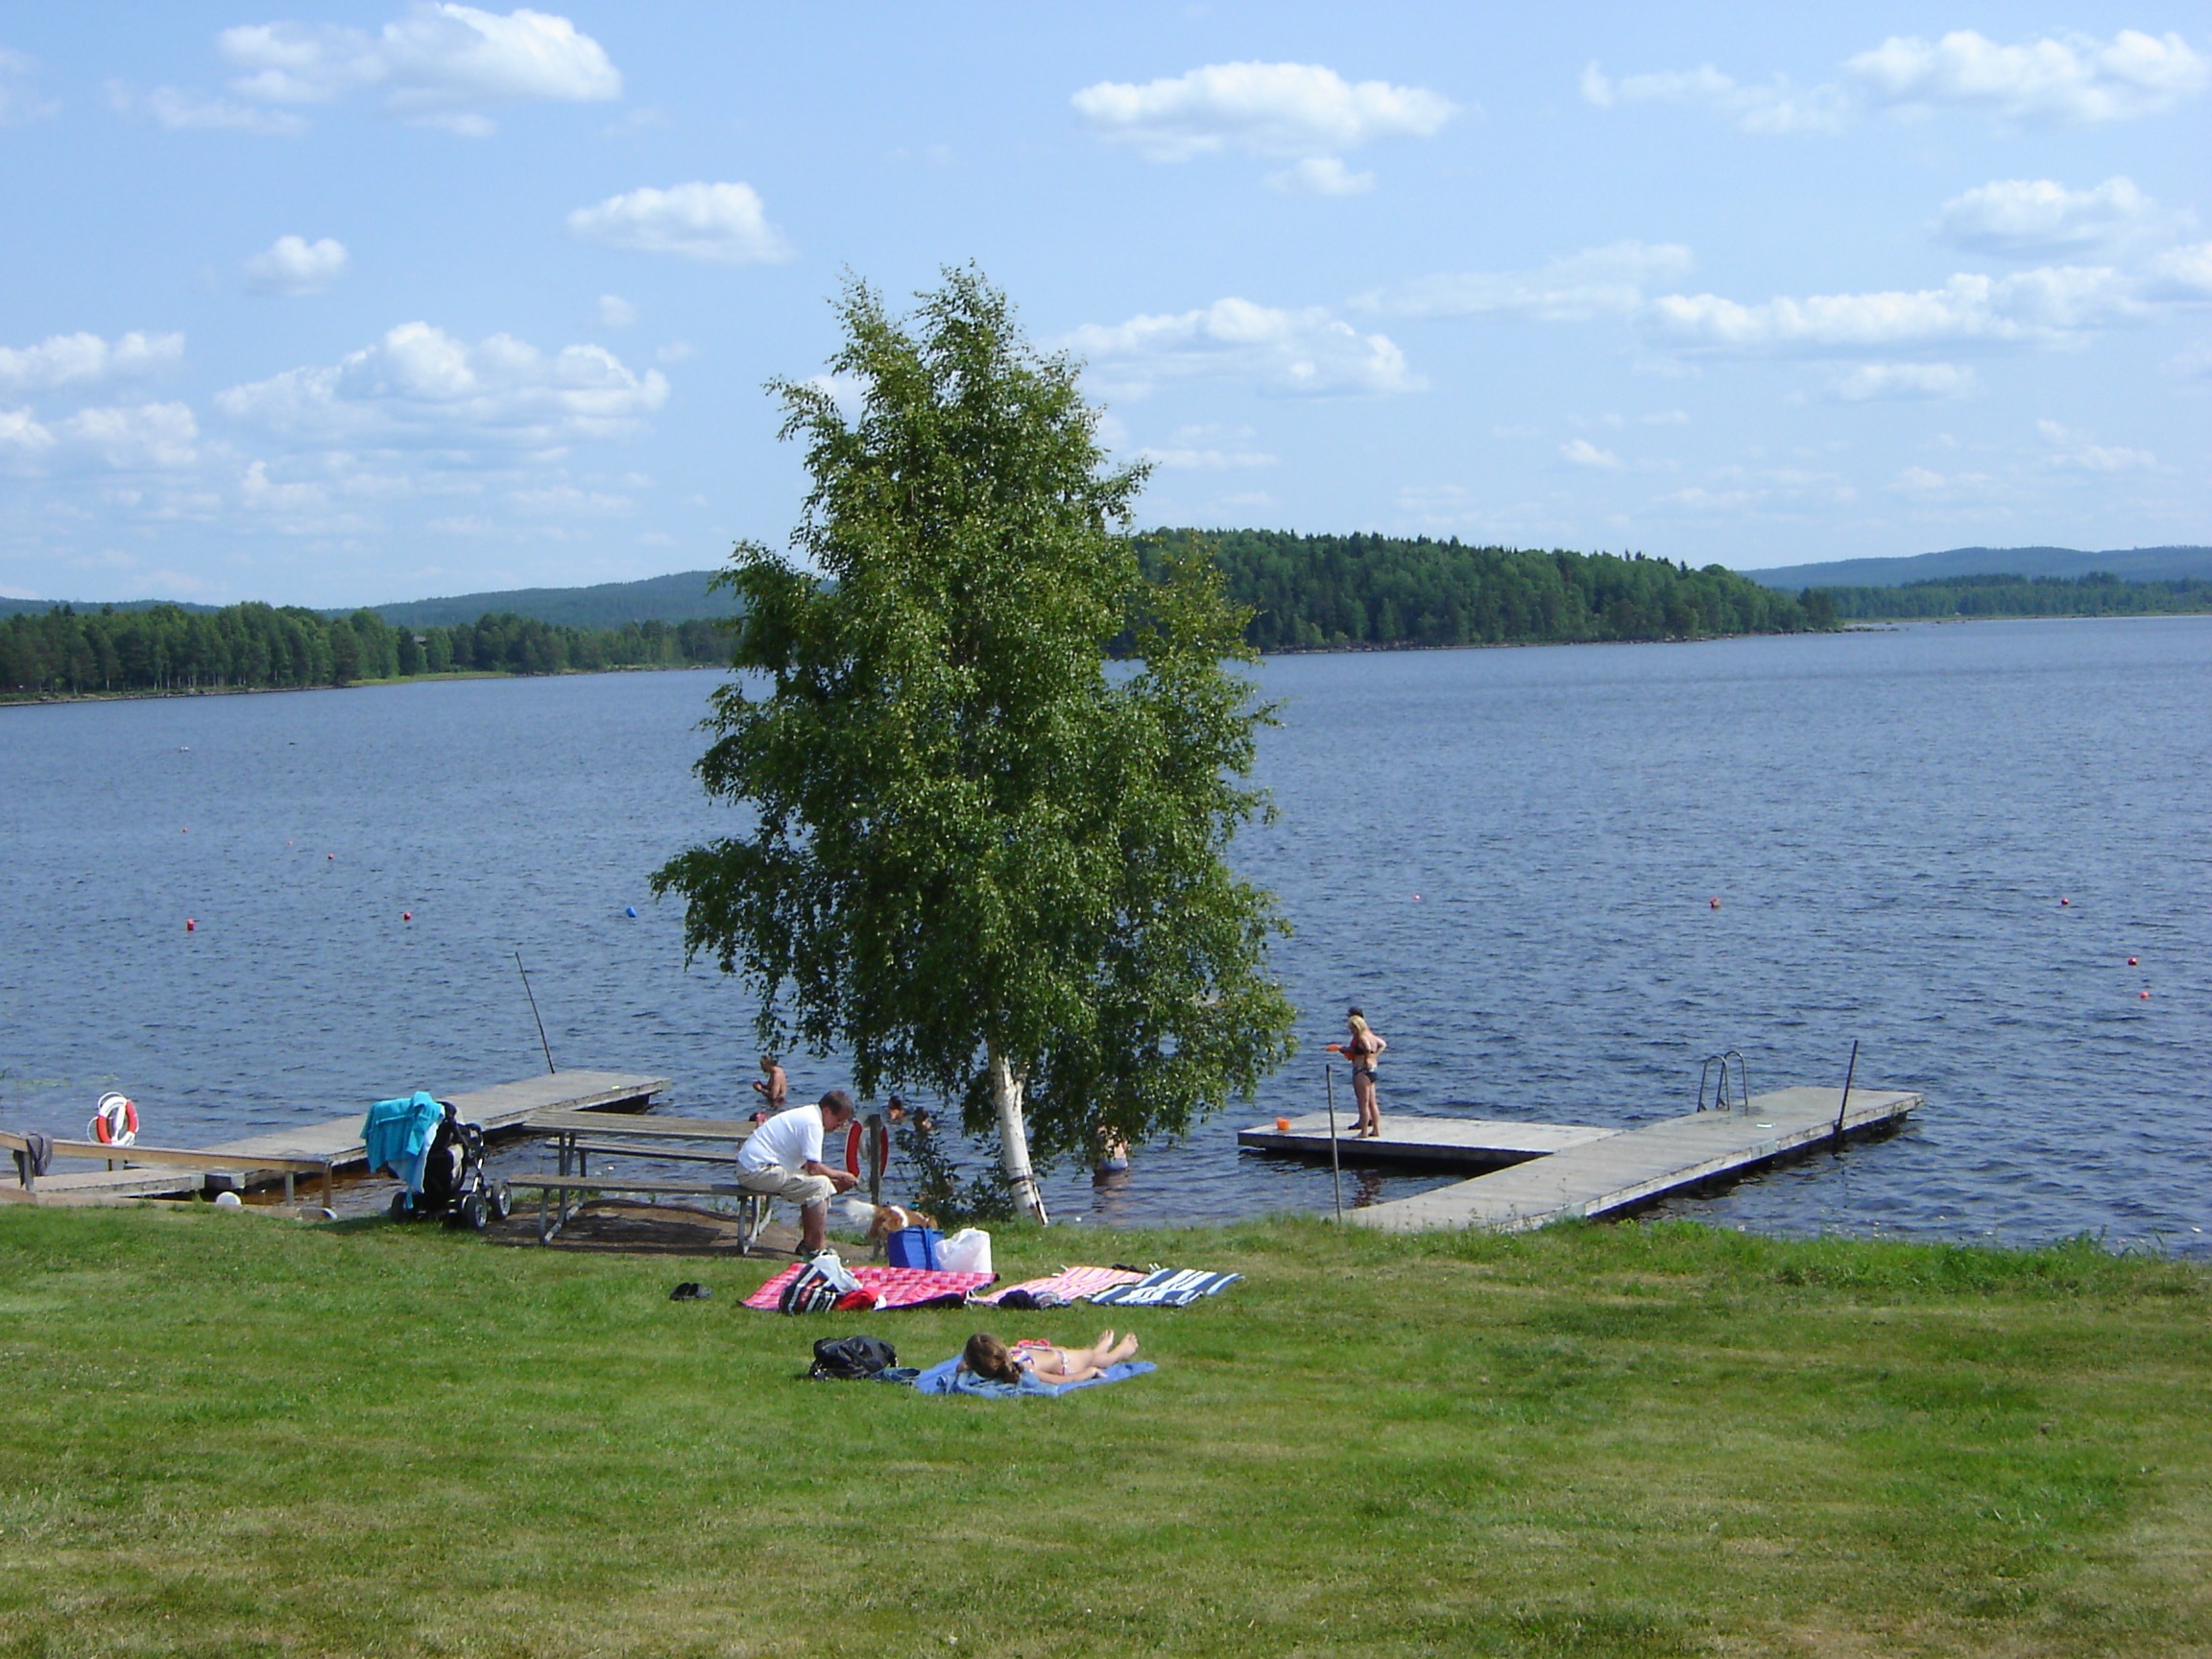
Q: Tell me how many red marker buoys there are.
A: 10